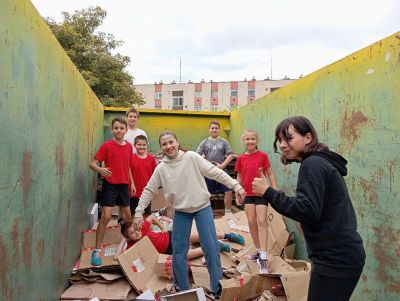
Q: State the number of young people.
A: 8